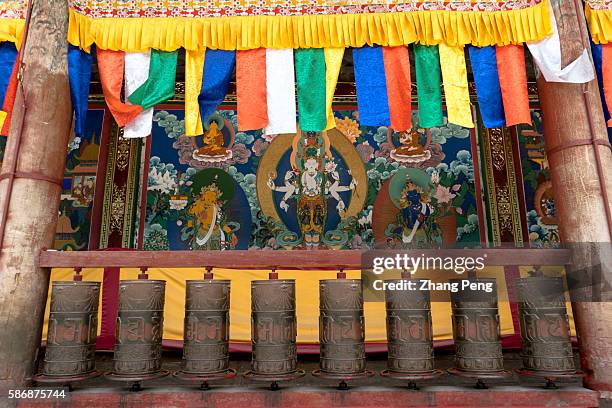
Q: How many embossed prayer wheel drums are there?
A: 8